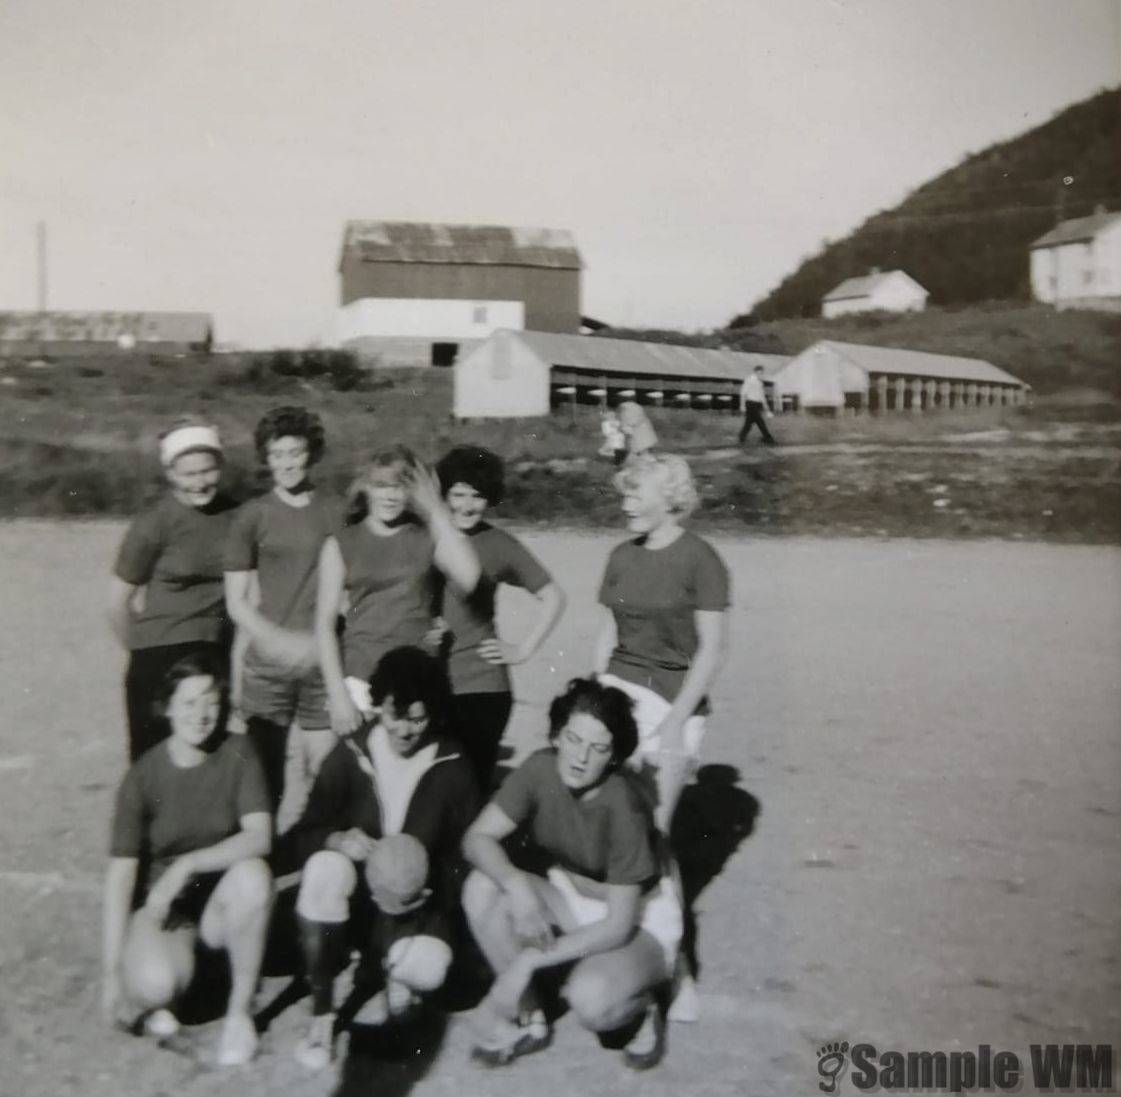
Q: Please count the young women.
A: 8